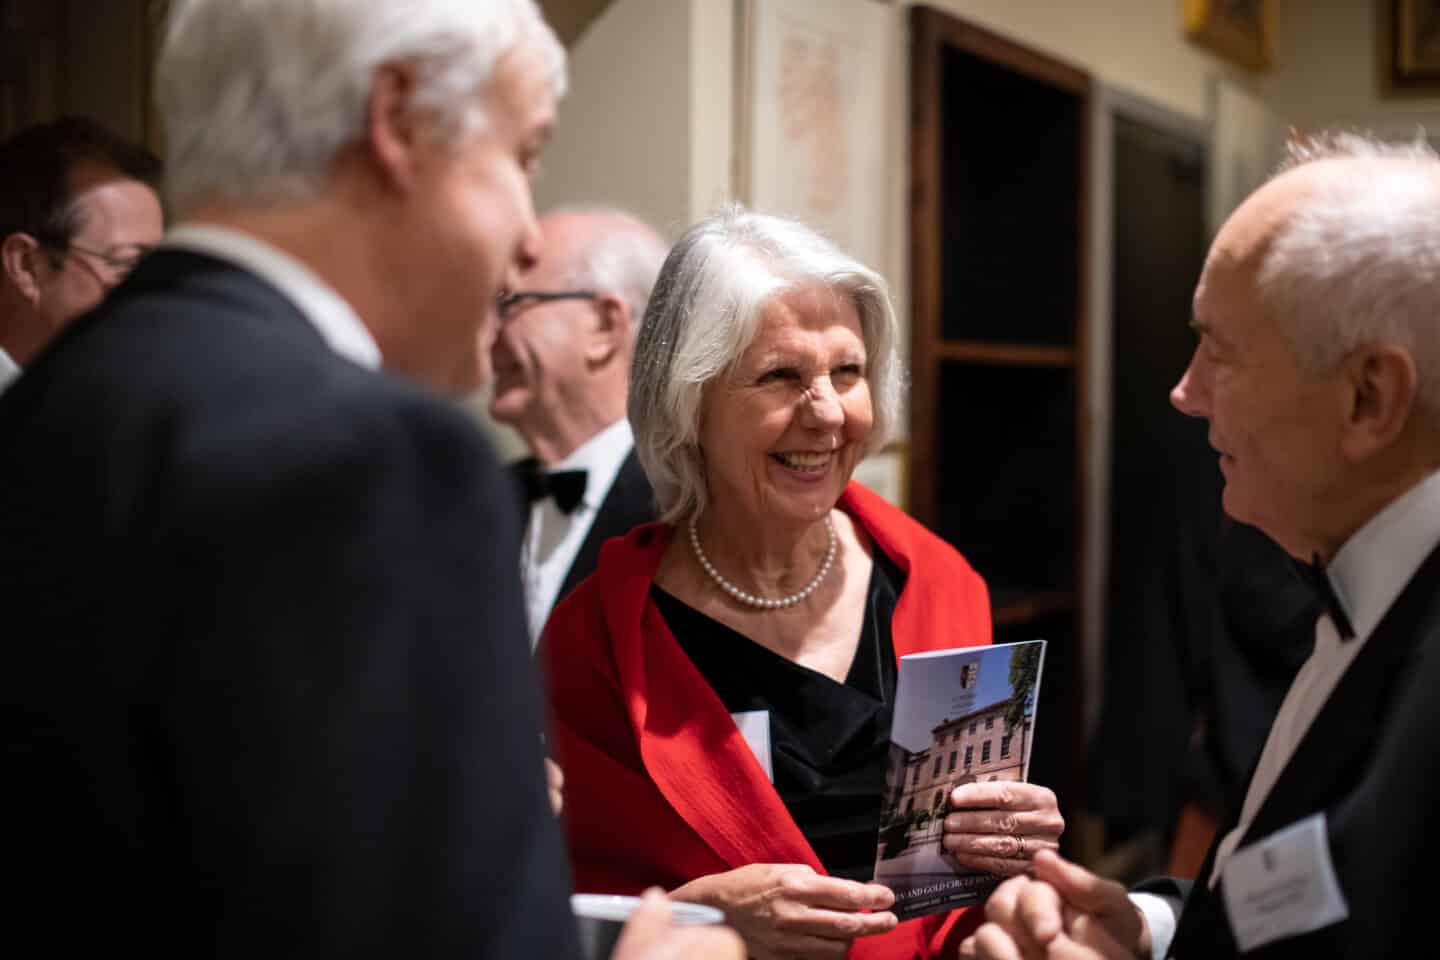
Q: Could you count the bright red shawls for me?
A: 1